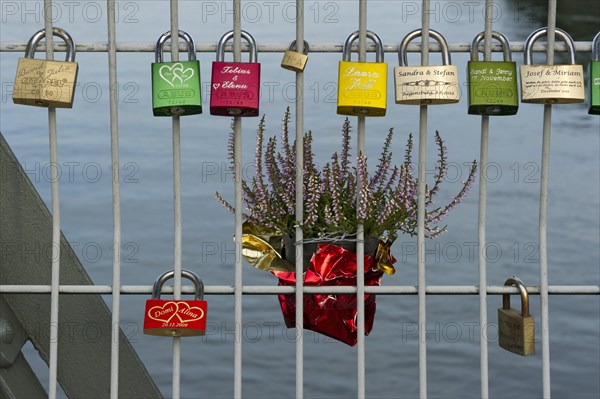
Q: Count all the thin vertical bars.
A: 9